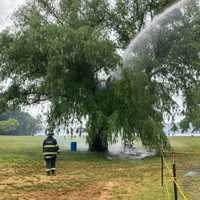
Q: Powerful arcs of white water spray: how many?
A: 1